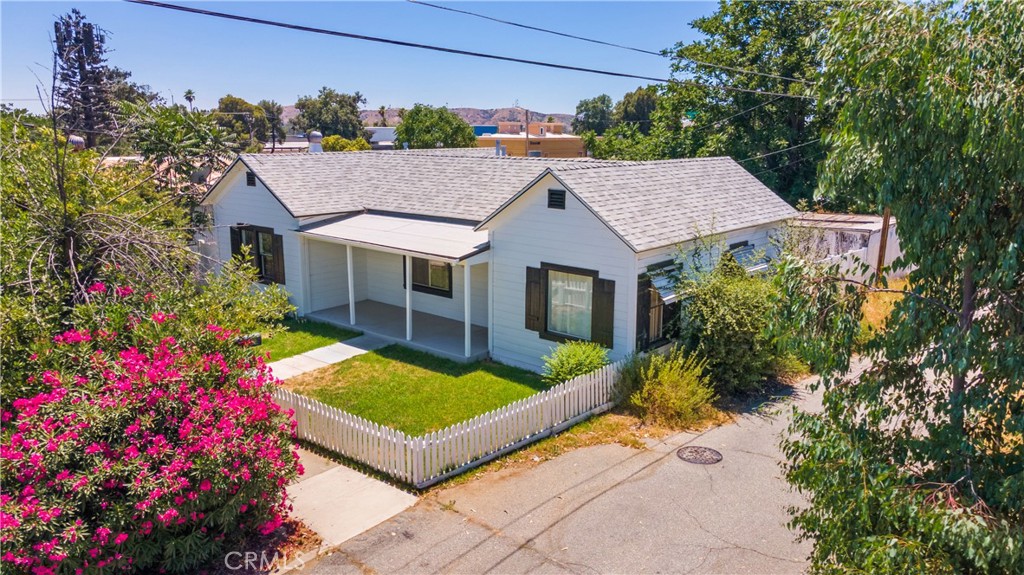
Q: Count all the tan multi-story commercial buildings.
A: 1